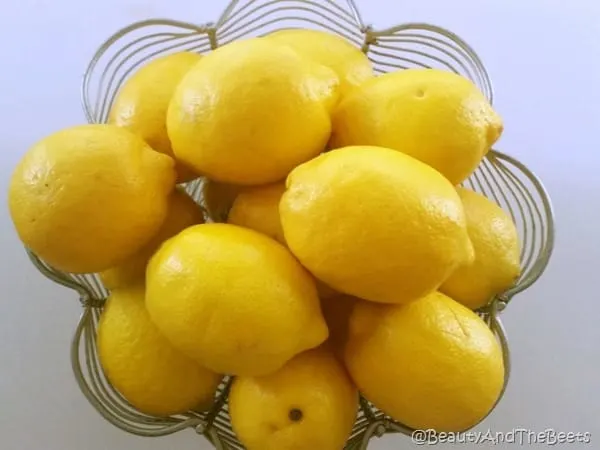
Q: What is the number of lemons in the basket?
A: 13